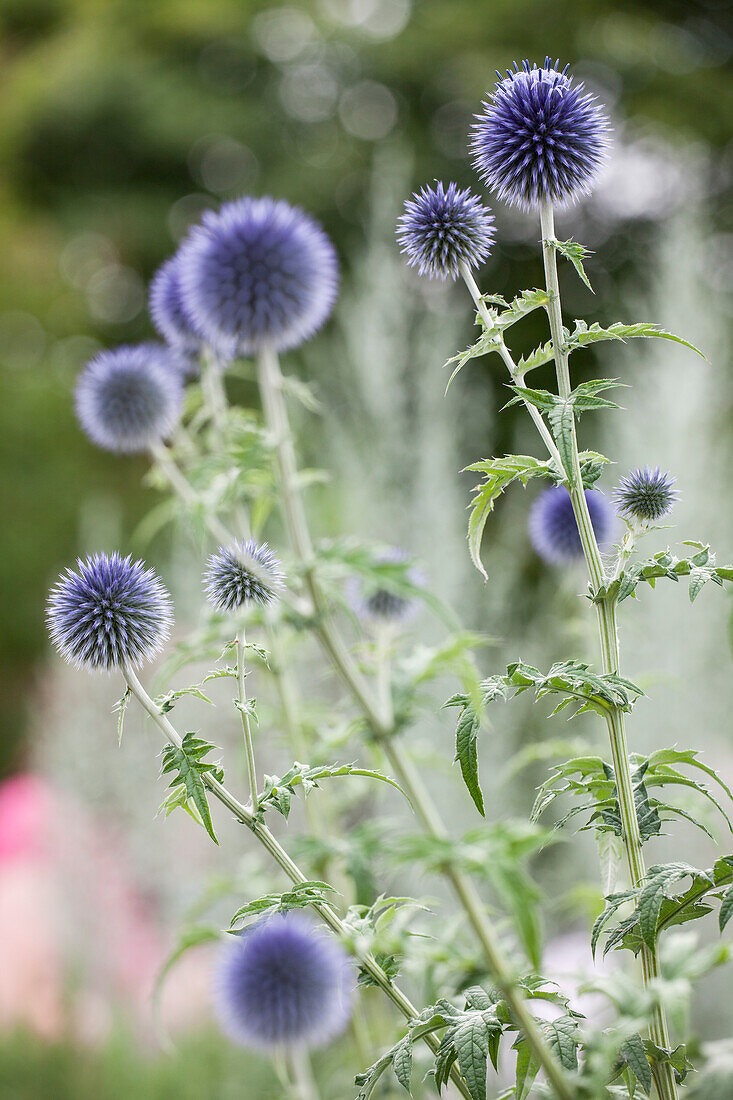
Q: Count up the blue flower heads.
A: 11